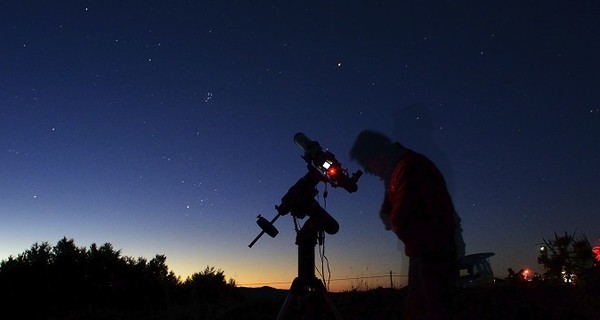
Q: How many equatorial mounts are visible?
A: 1